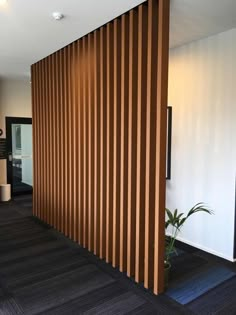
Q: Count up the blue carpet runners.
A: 1